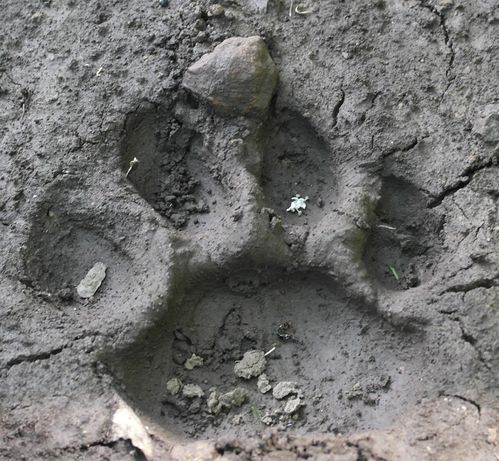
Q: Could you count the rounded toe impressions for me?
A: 4